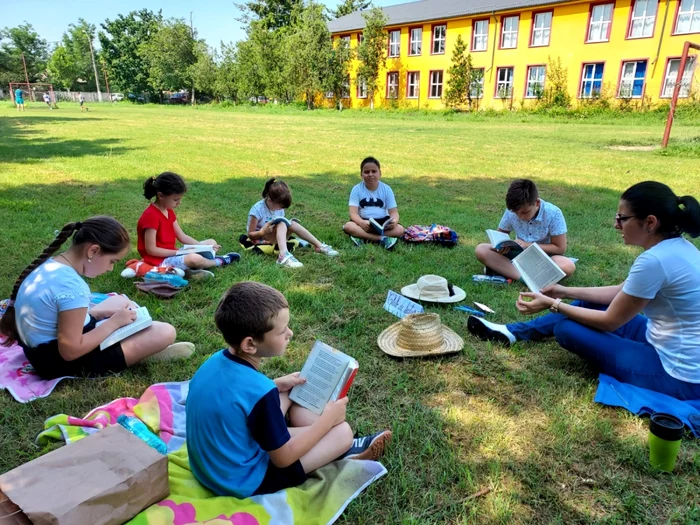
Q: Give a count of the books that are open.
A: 7